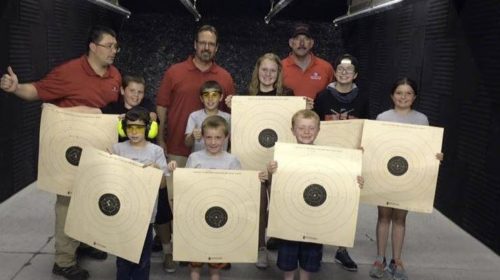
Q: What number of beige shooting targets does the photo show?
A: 7